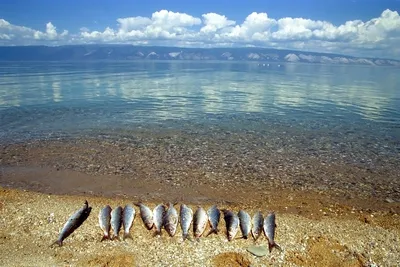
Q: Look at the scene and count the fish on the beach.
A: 14